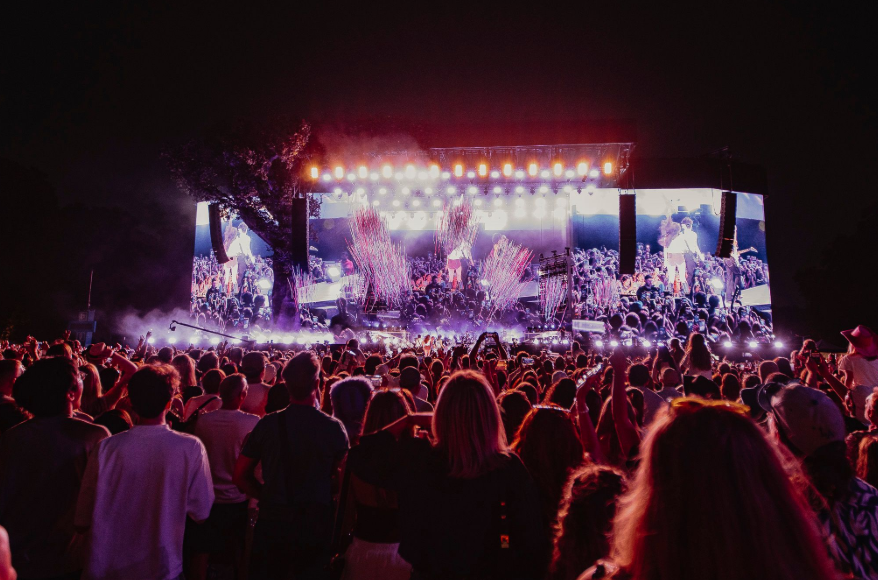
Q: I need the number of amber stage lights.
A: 13